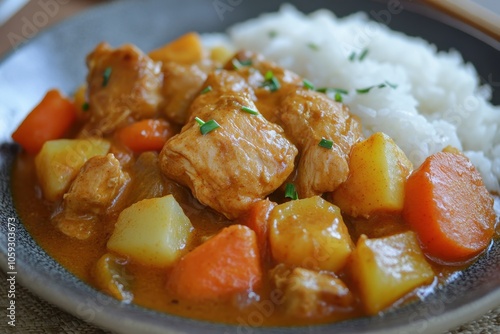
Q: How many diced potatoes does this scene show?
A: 5